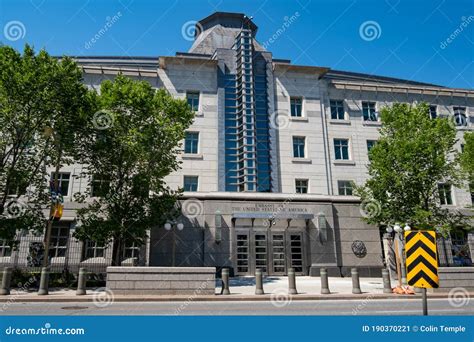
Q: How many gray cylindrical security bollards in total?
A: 9